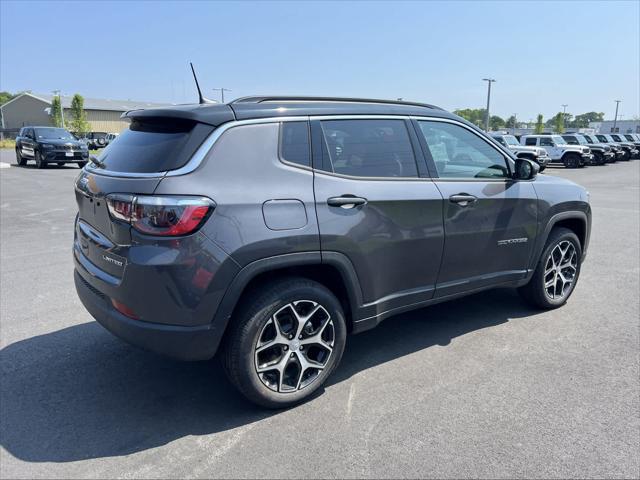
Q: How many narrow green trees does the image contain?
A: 4